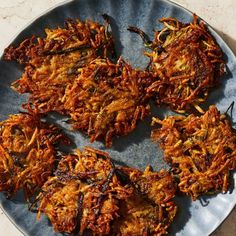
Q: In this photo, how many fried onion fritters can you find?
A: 7